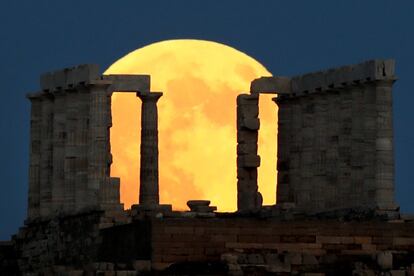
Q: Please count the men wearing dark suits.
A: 0